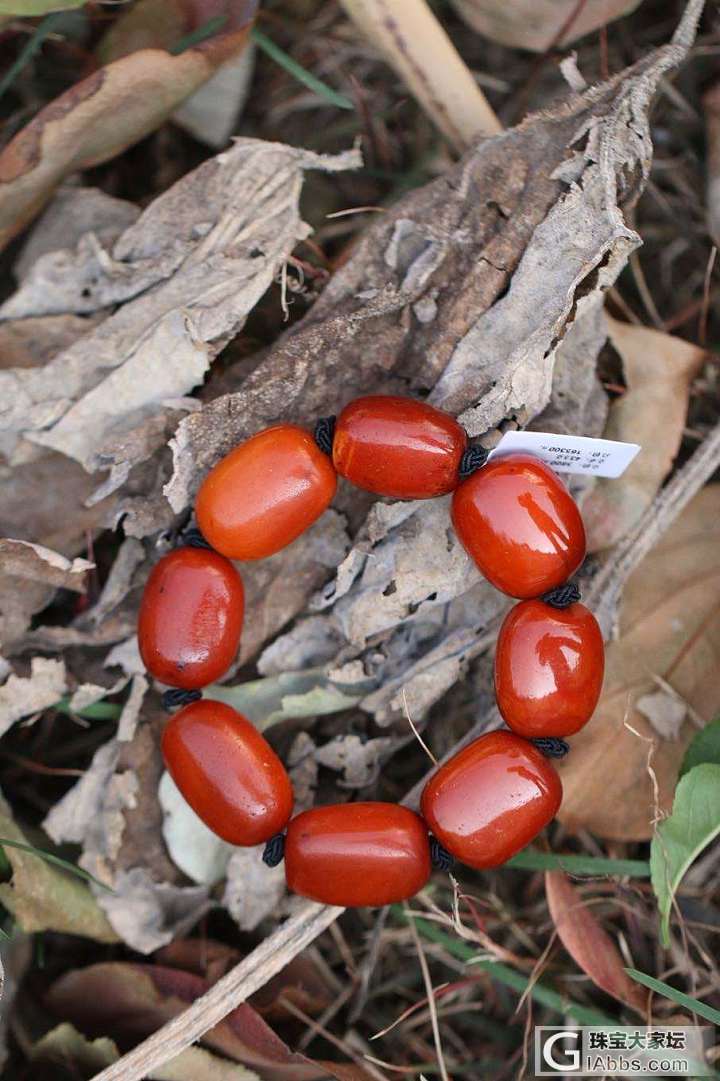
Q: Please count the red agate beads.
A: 8